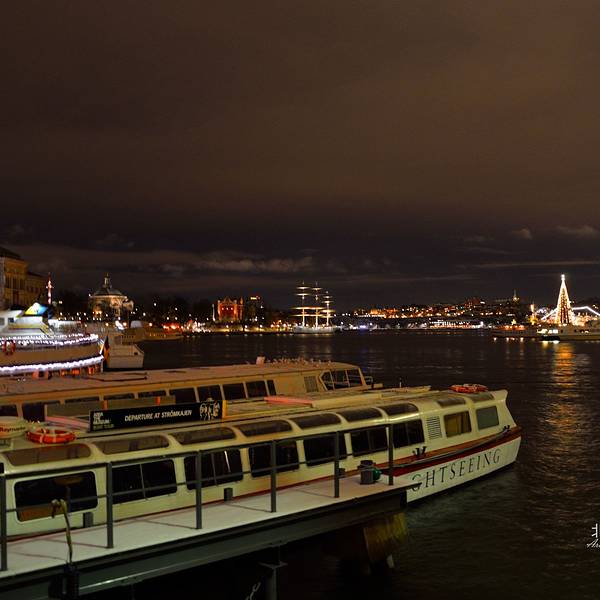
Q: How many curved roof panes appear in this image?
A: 9